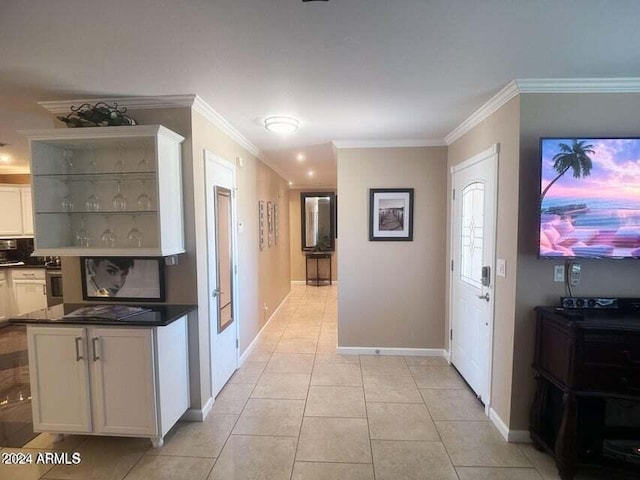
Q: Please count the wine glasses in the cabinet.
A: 11